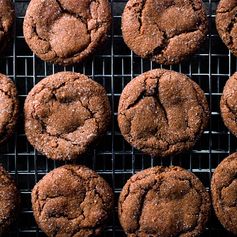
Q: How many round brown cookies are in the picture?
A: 12